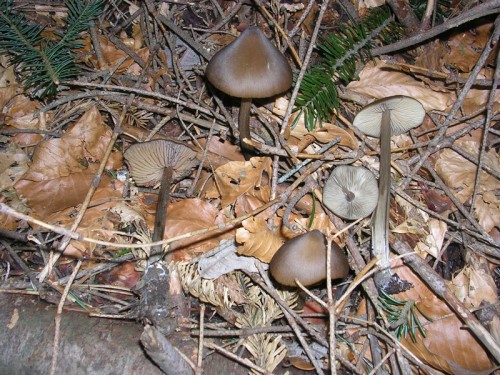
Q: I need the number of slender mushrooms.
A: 5